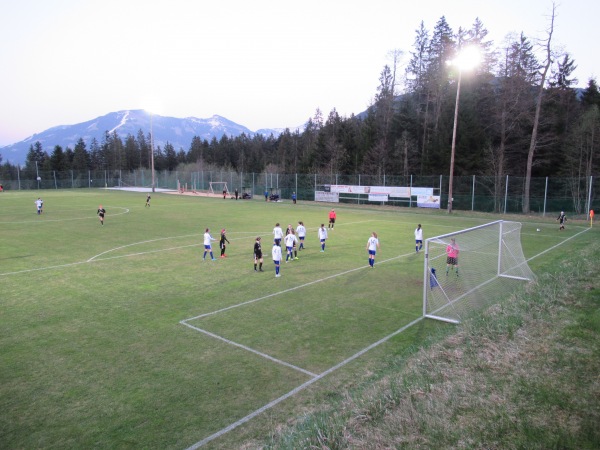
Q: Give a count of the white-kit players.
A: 9